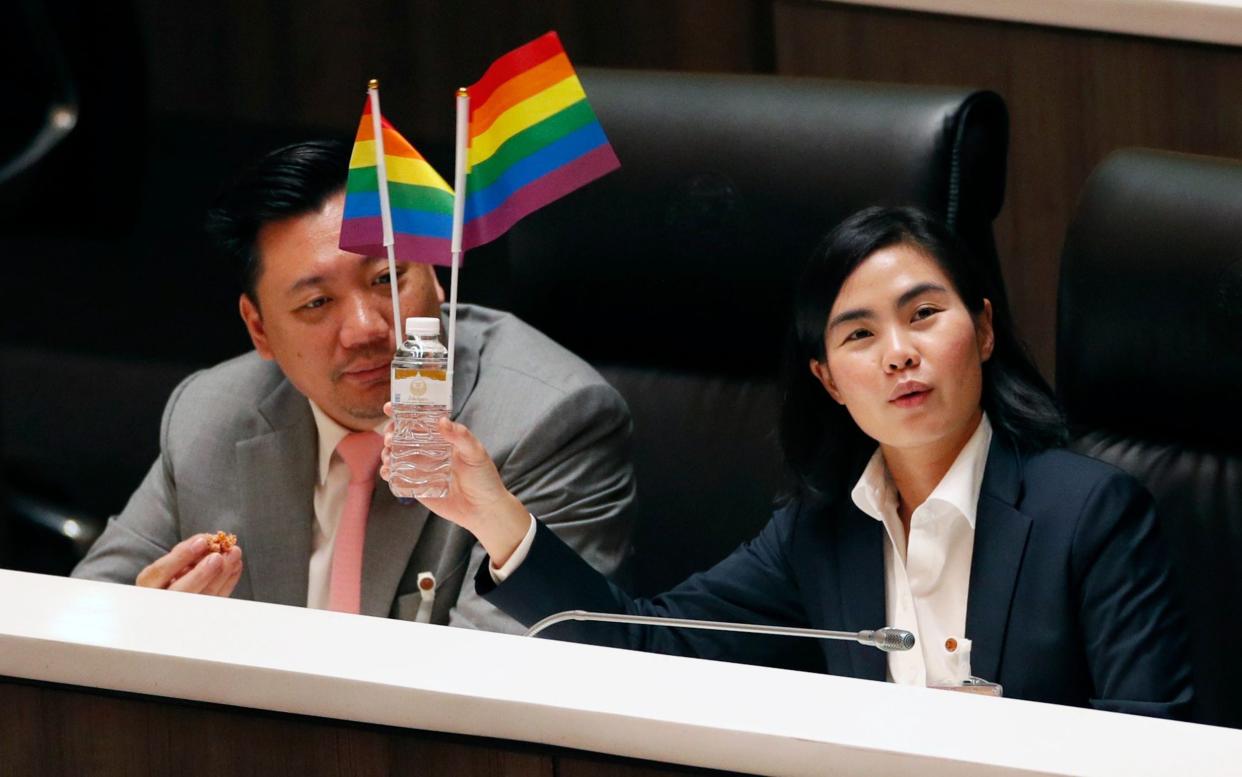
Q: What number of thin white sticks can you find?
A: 2